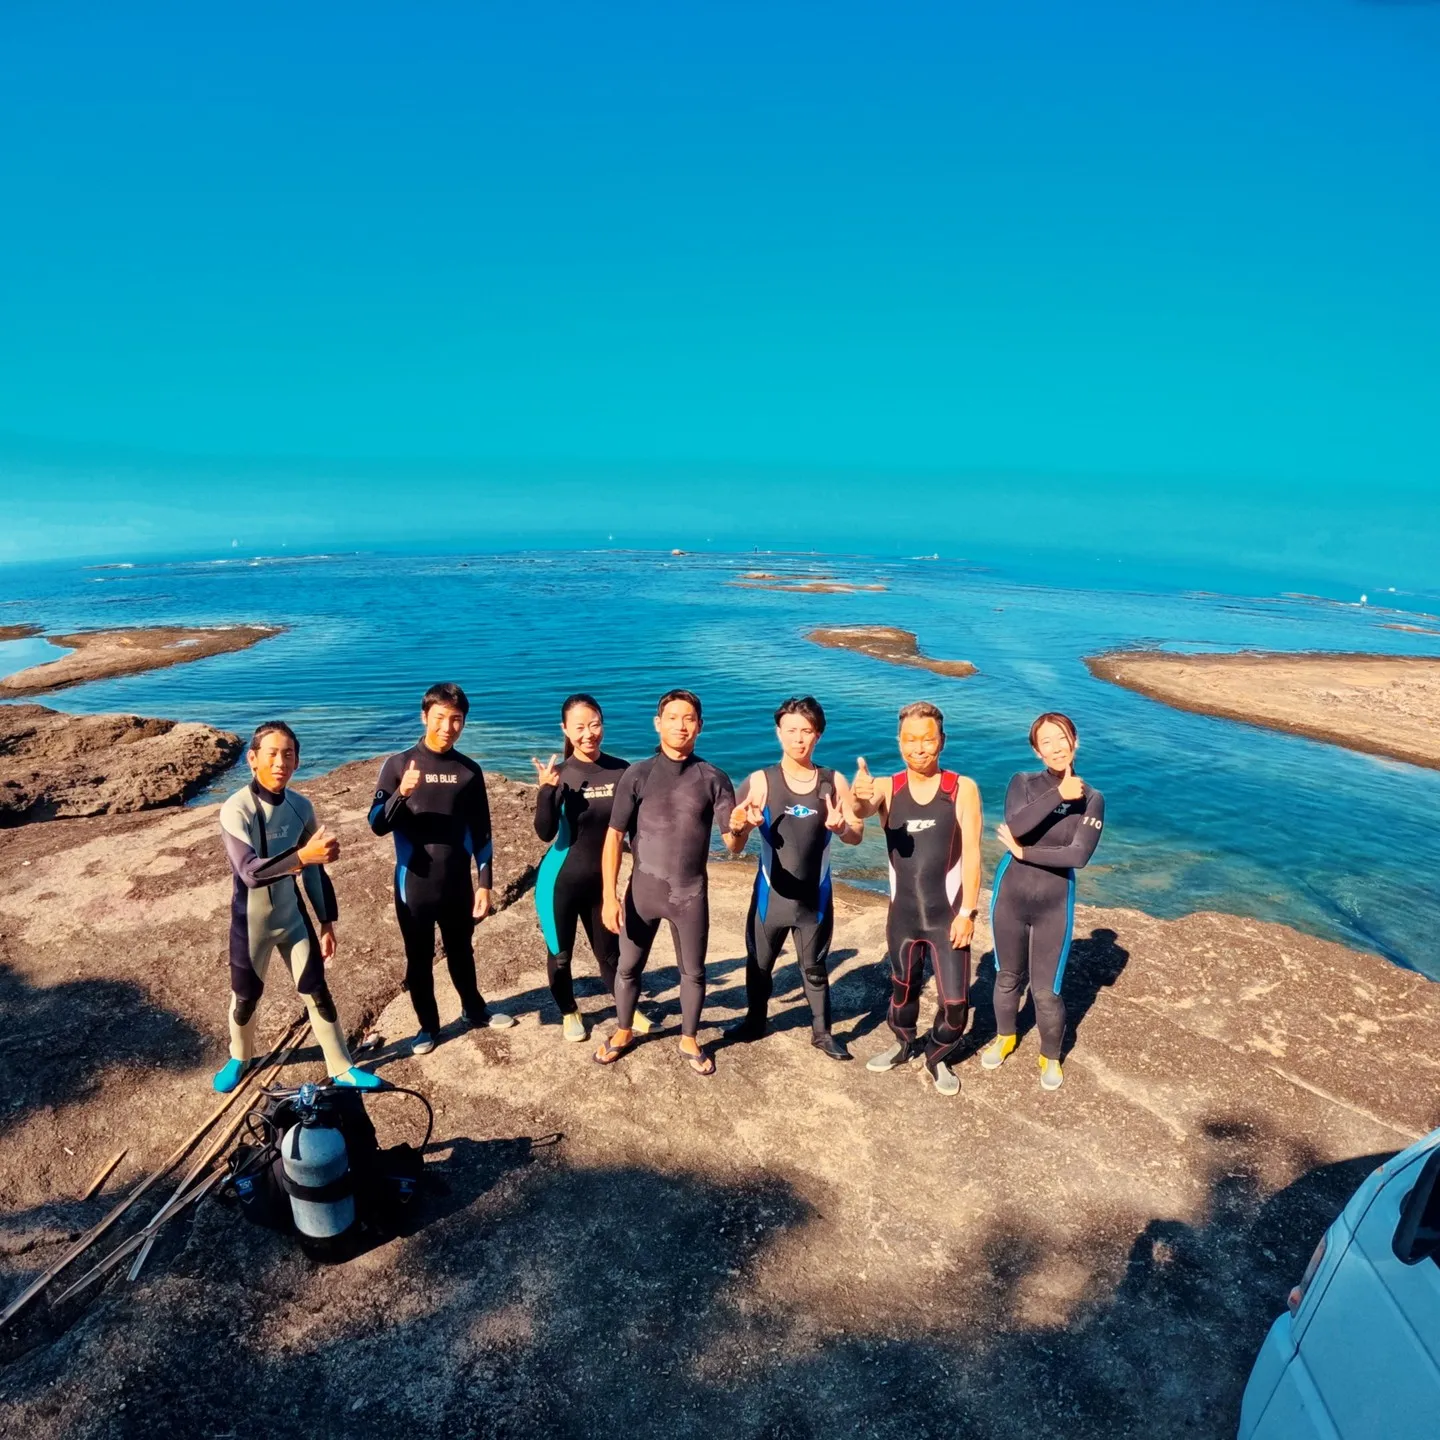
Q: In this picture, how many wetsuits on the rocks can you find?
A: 7